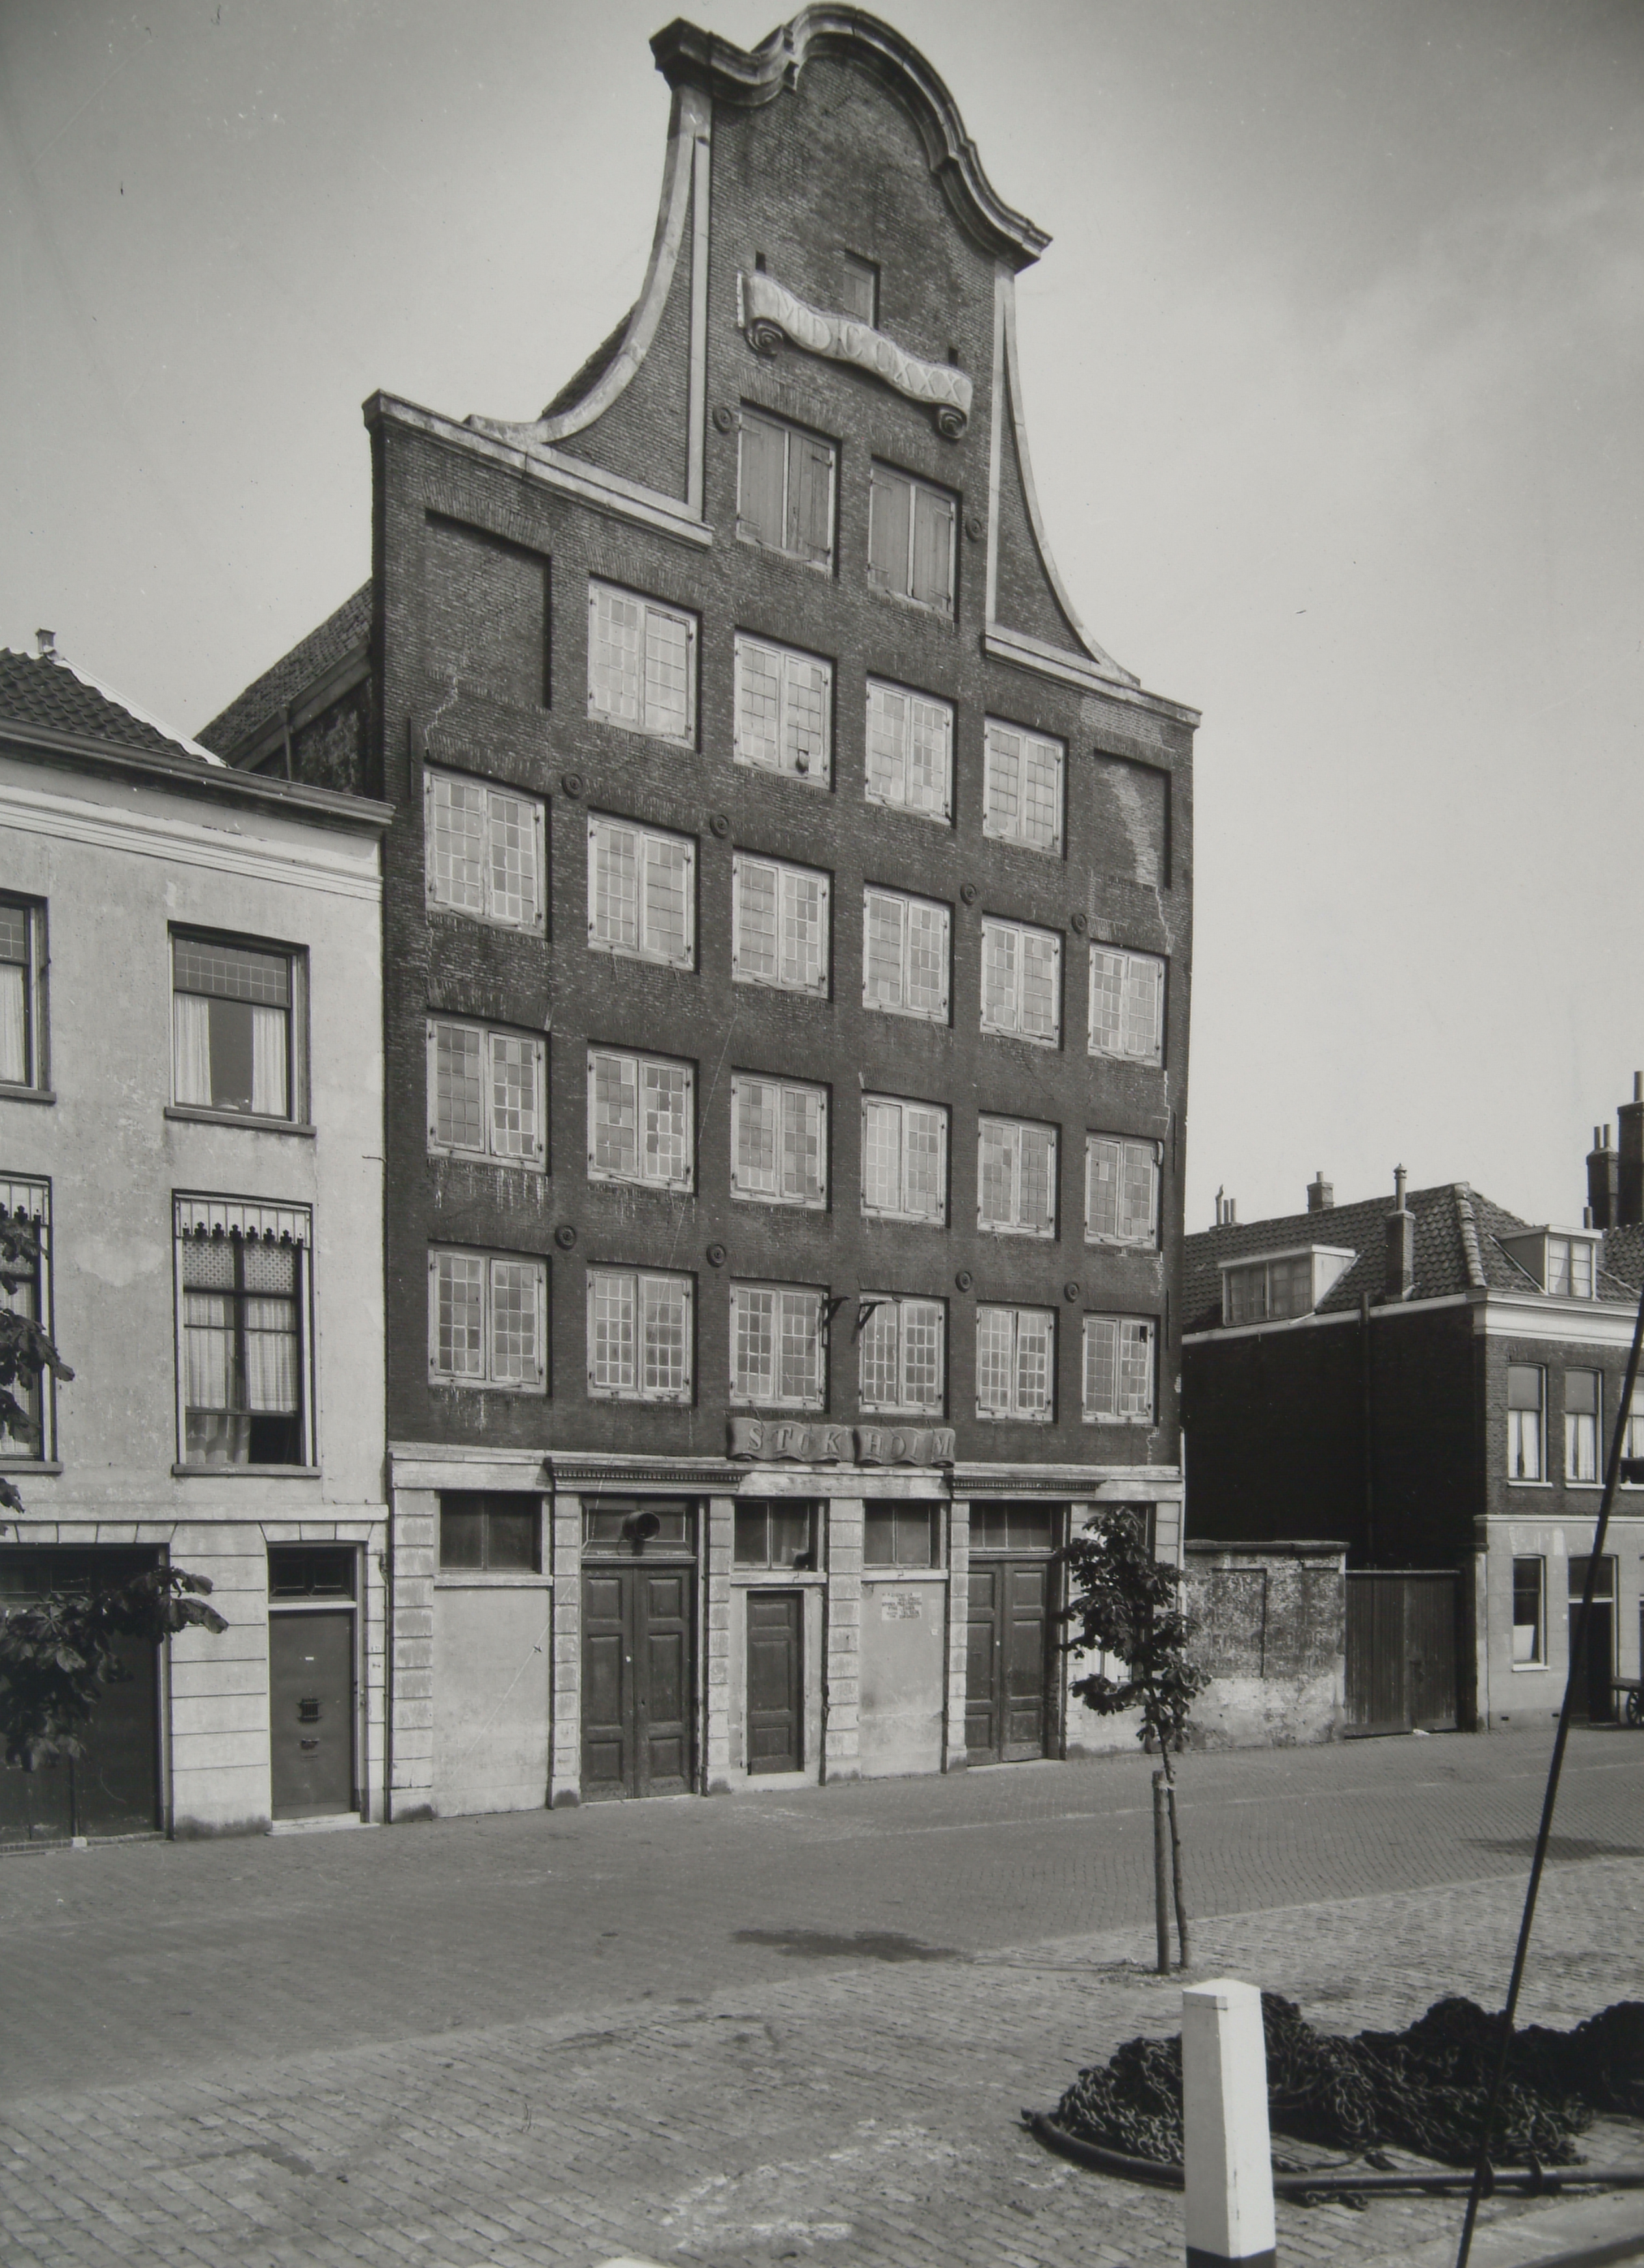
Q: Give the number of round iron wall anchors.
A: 10